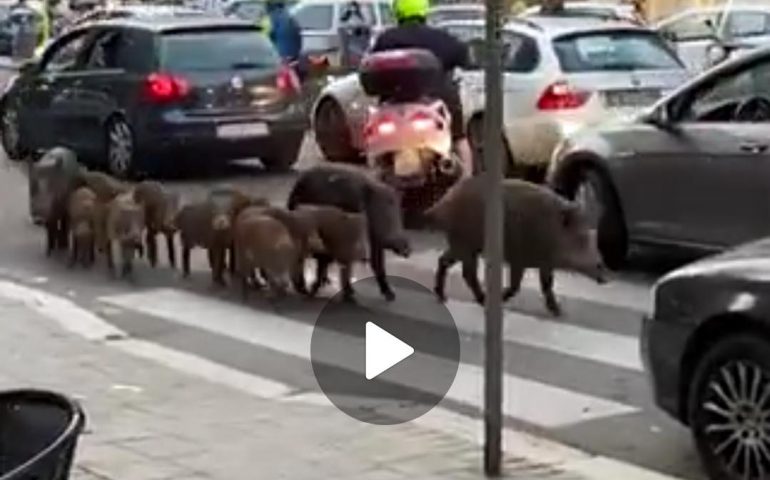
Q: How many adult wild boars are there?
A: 3